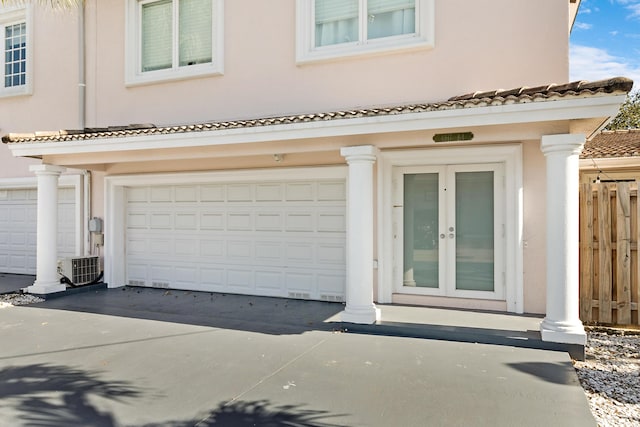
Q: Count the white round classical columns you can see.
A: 3